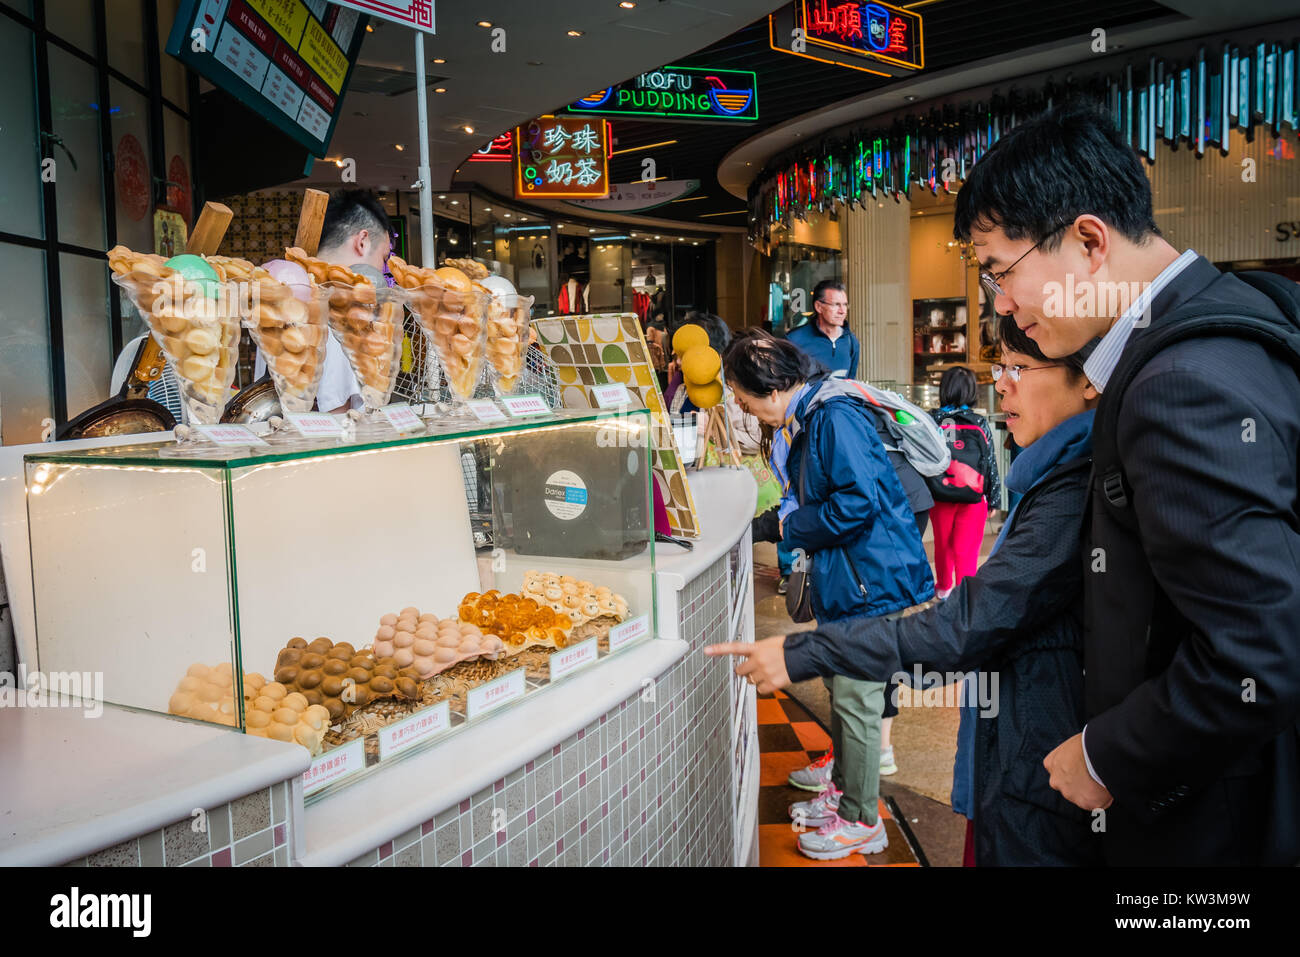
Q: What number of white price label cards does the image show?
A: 11